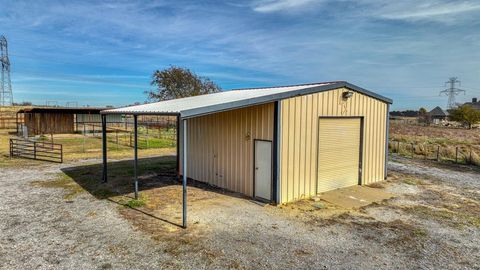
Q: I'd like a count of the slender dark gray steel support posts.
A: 3